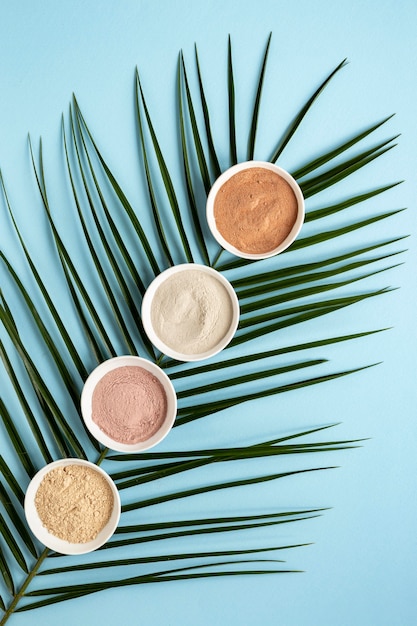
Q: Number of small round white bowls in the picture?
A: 4